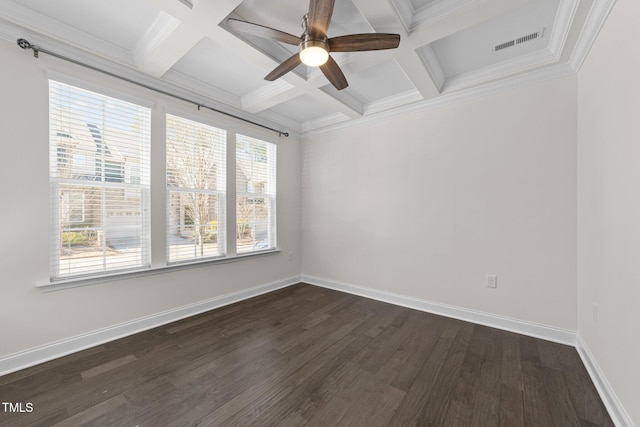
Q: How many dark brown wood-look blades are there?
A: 5